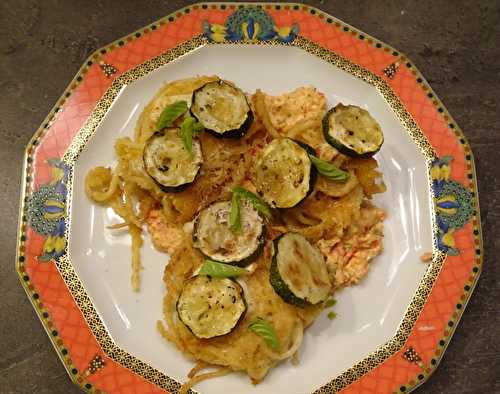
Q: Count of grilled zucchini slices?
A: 7